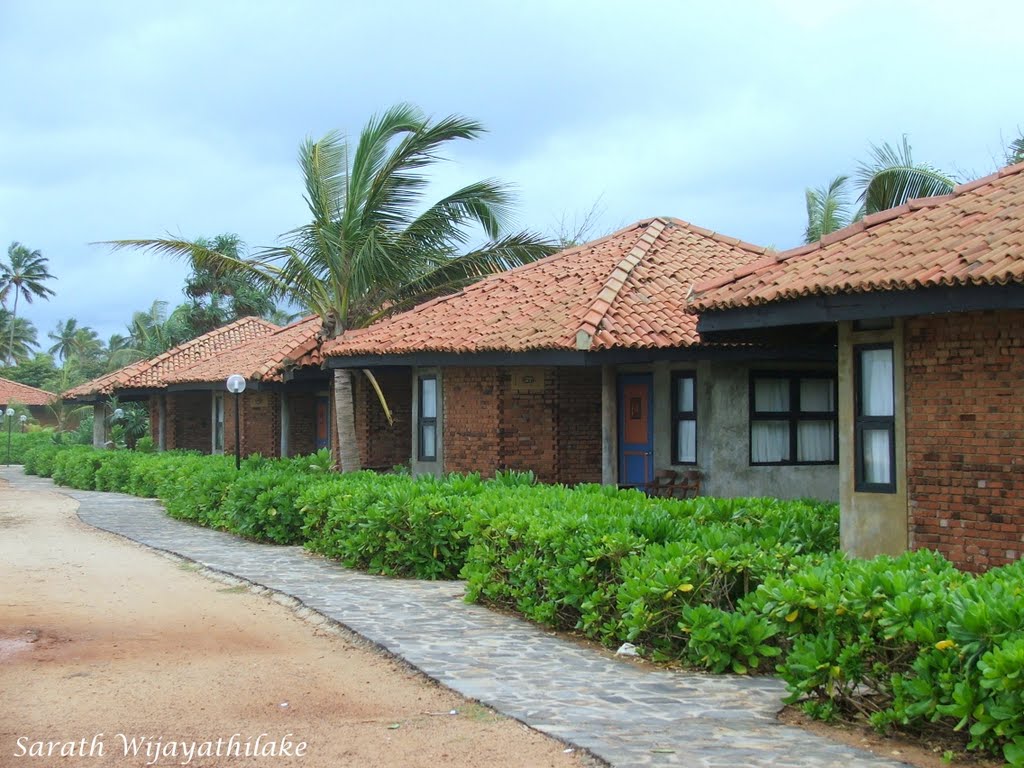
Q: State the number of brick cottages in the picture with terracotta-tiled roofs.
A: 5